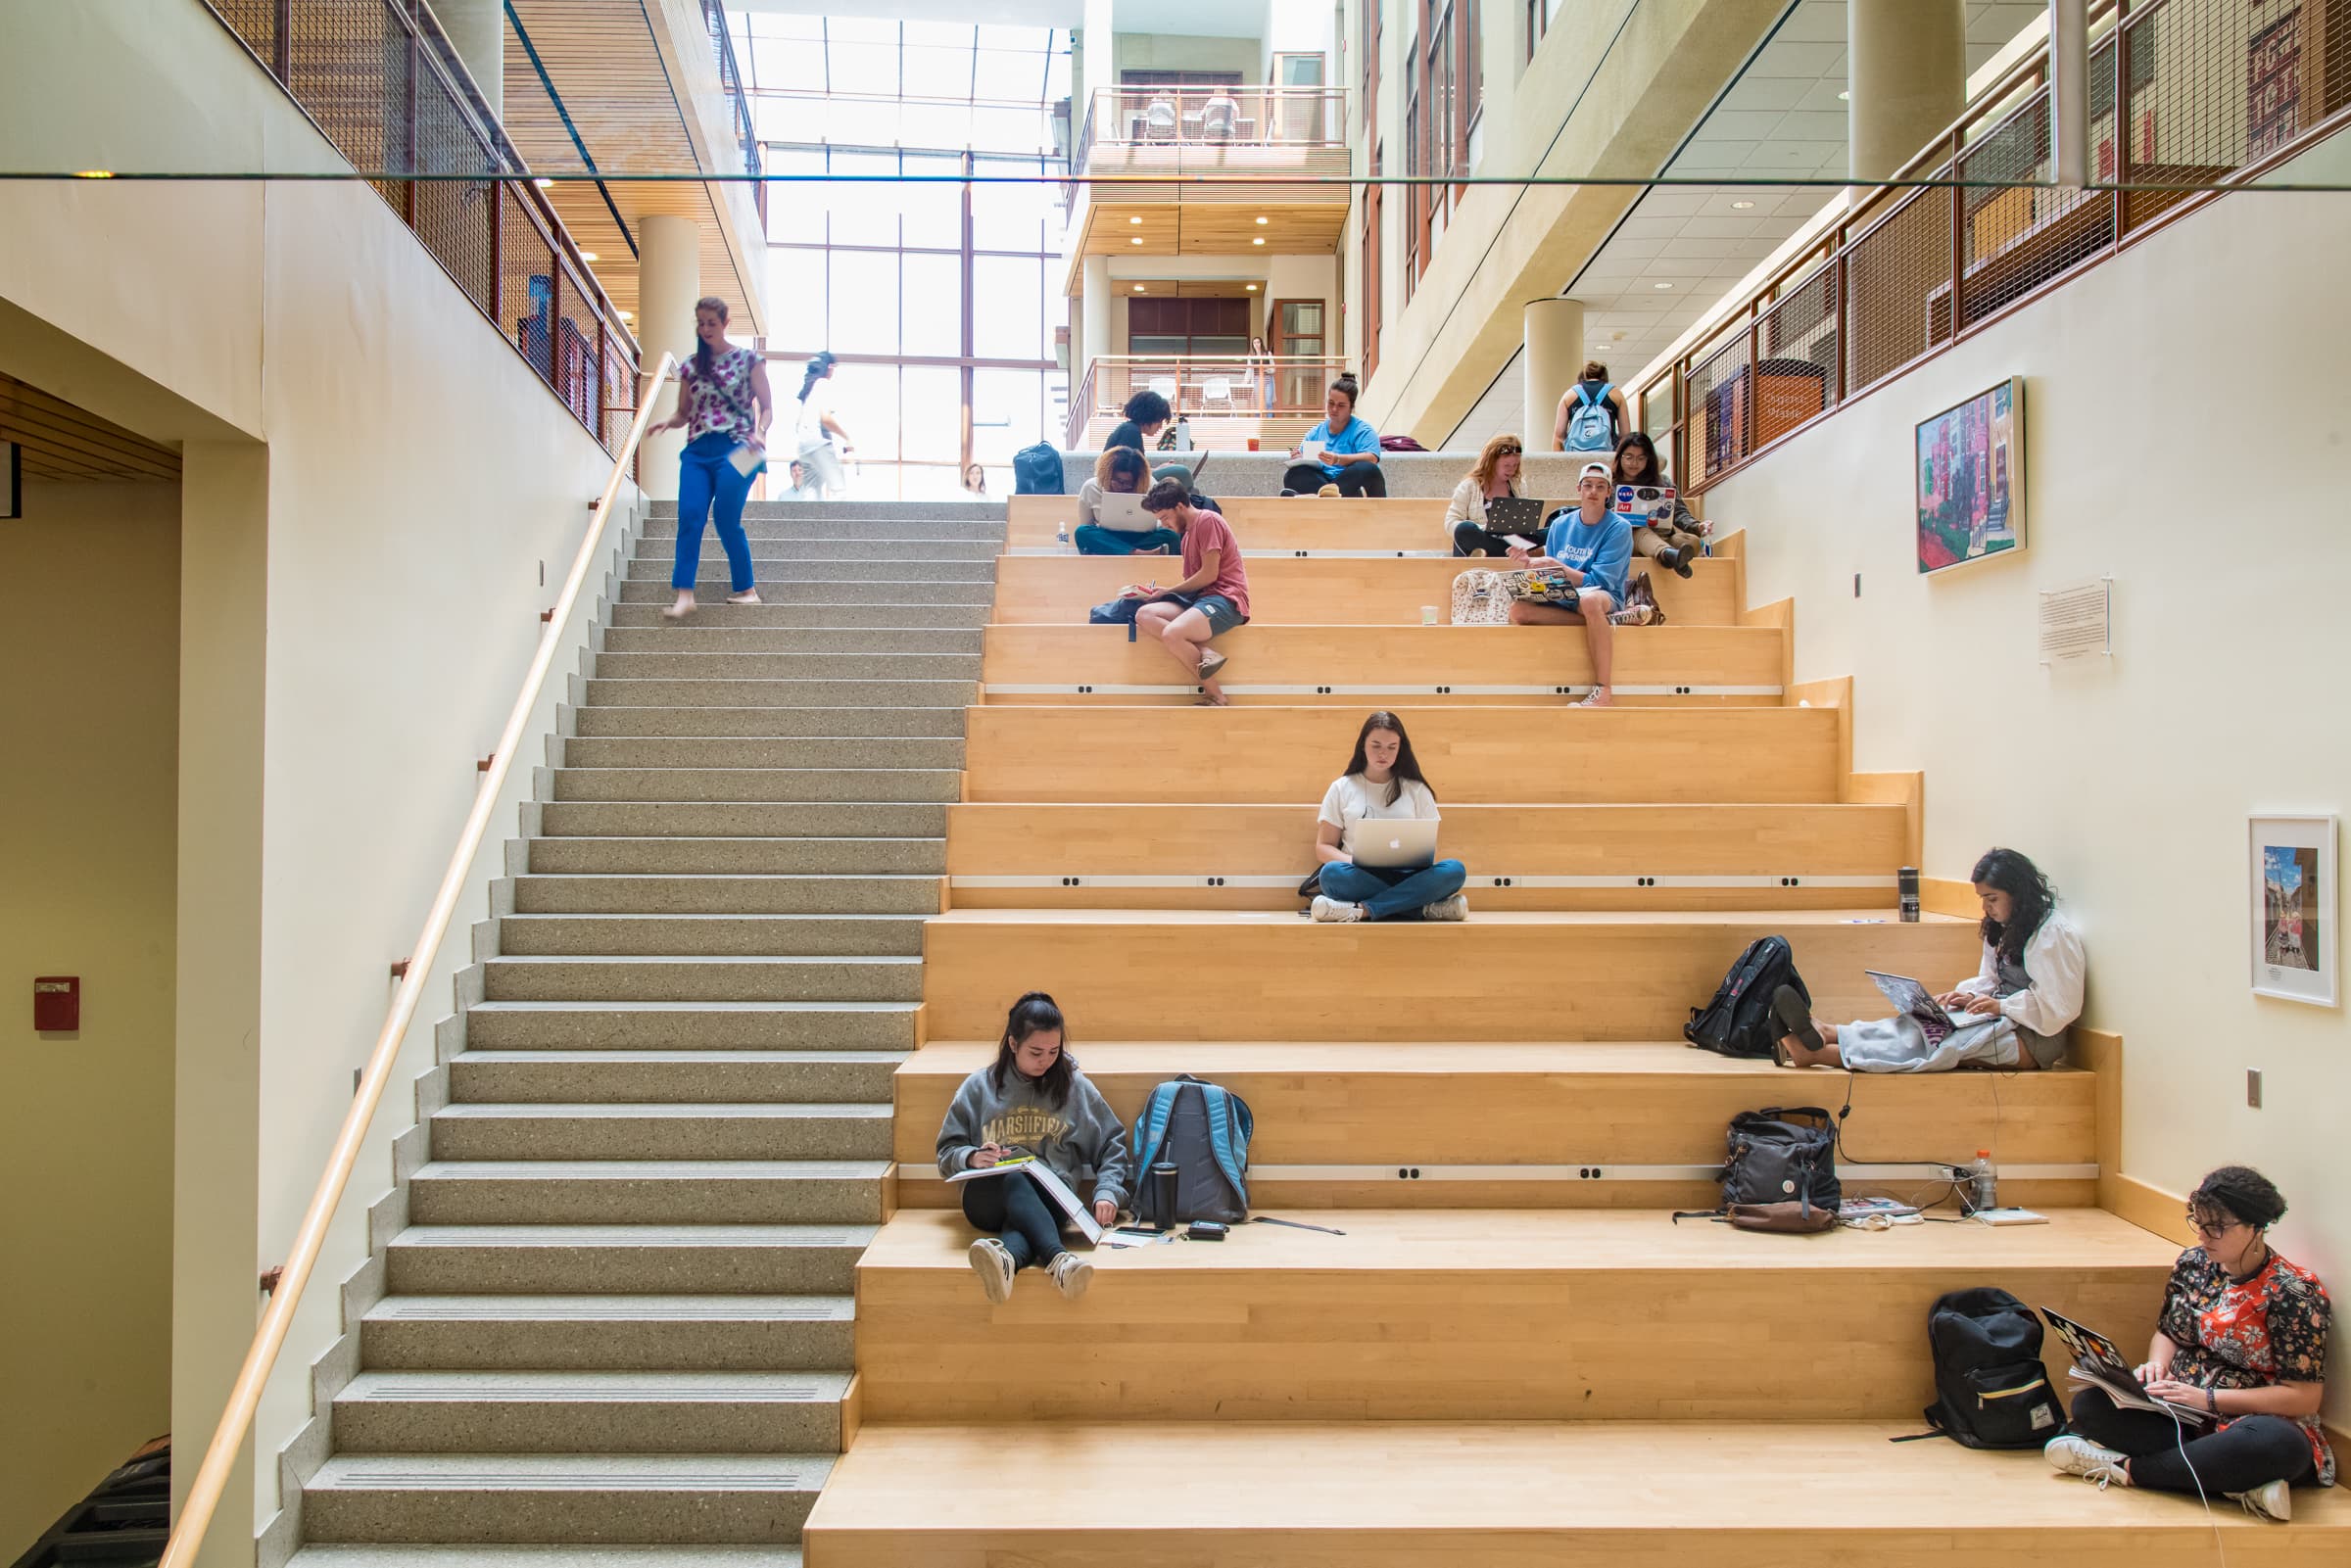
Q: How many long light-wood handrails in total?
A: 1